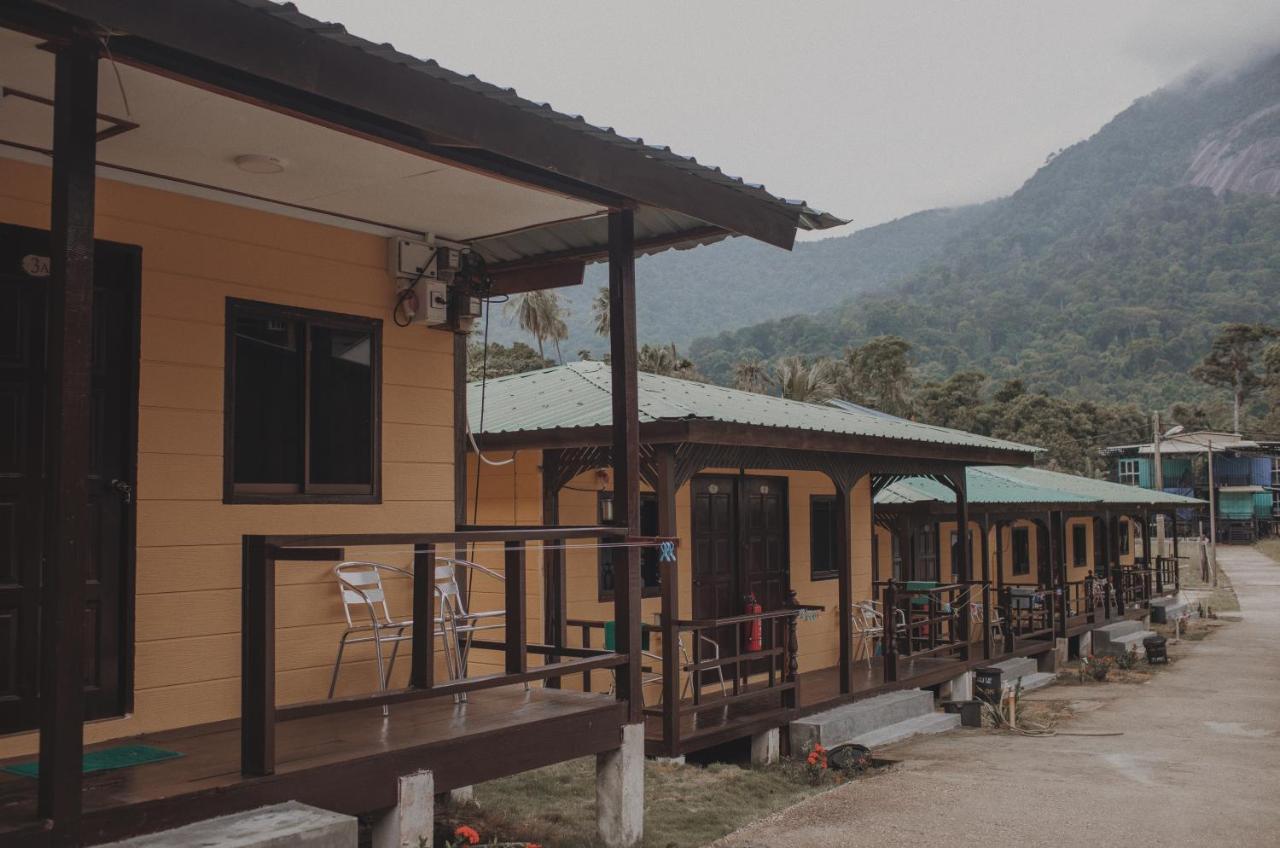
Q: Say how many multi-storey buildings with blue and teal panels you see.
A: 1